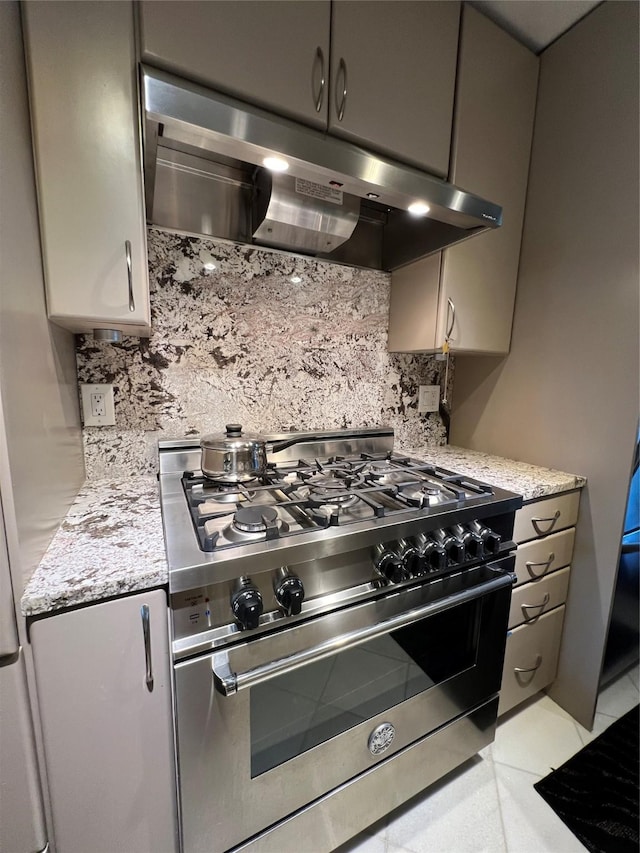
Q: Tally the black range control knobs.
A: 8